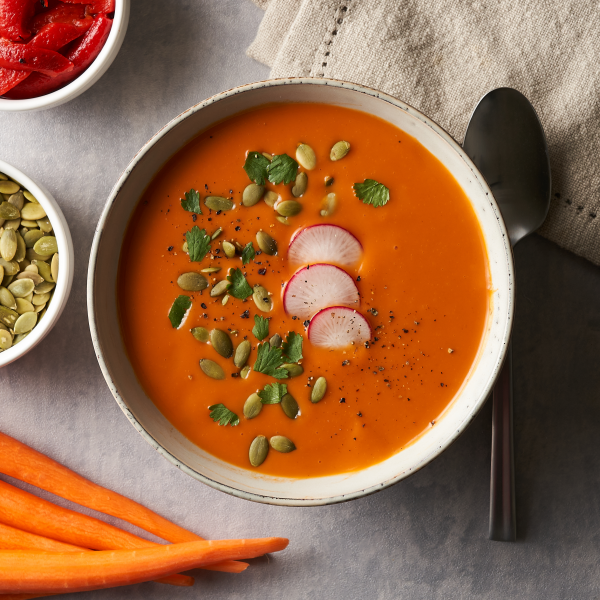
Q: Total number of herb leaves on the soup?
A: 13